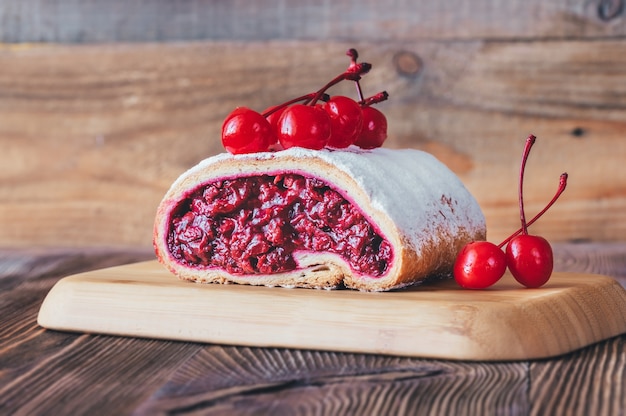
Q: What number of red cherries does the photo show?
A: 7